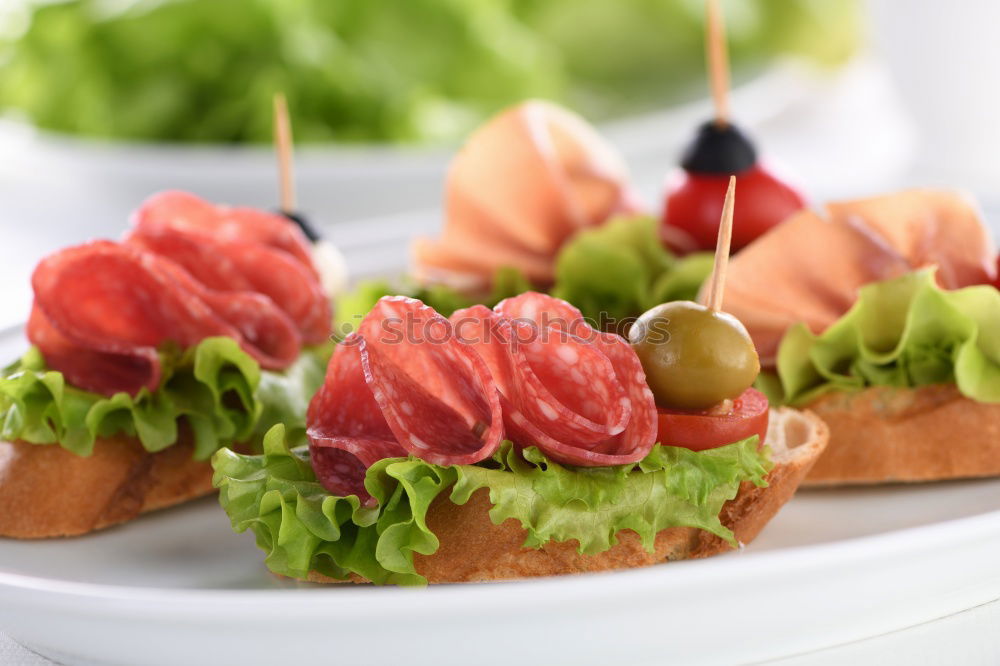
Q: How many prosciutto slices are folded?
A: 2